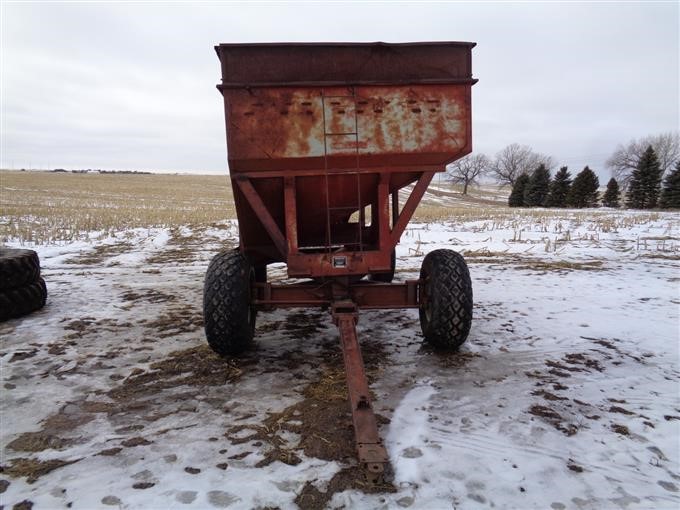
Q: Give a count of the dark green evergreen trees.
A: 7